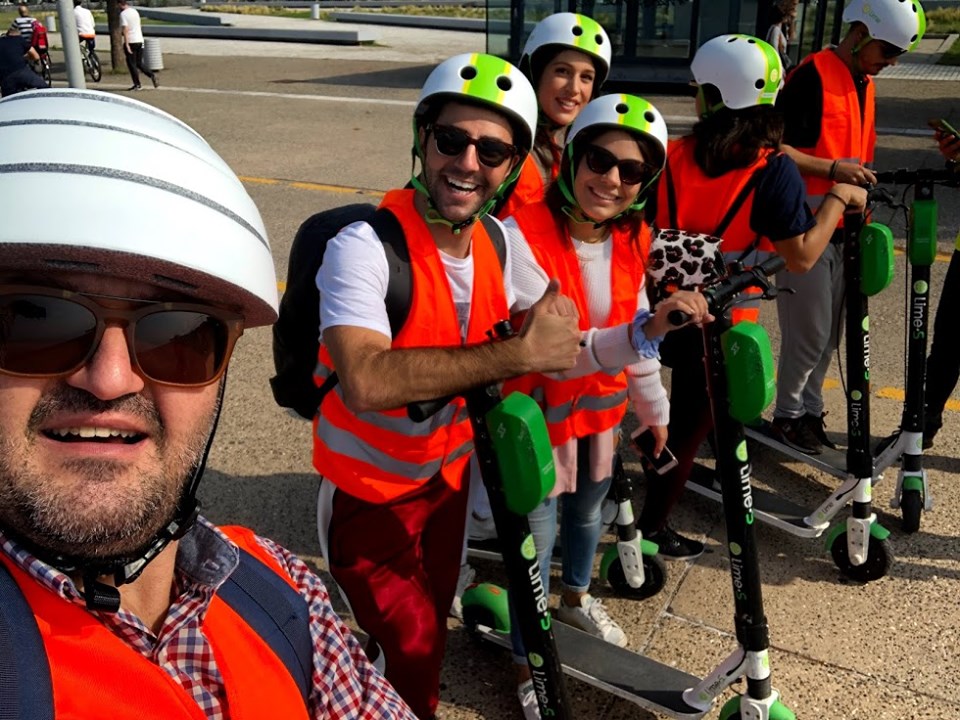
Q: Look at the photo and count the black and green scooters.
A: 5